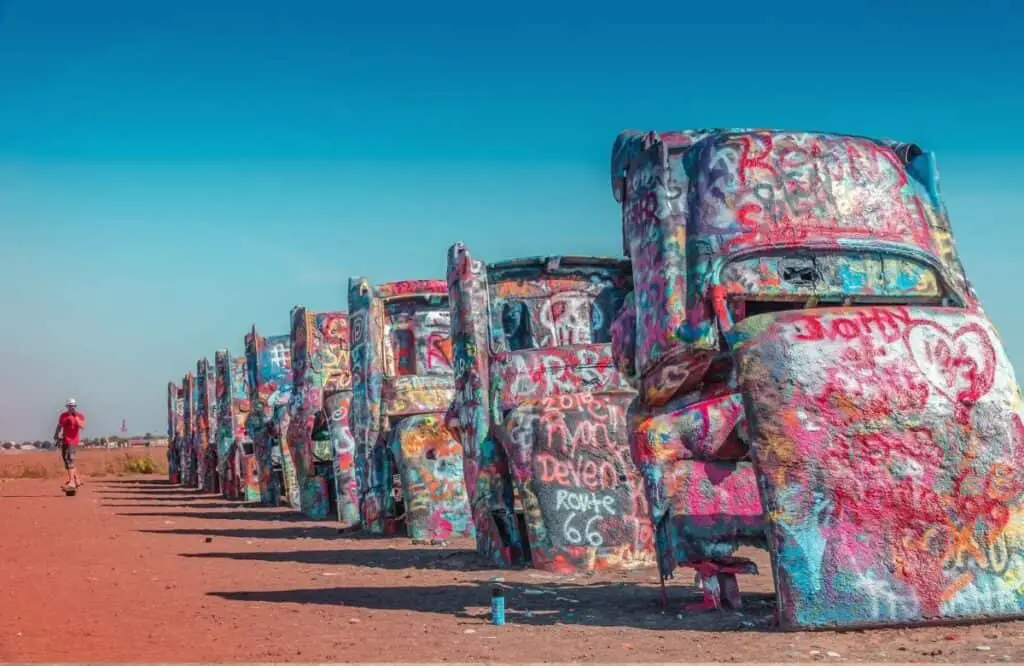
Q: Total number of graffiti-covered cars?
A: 9